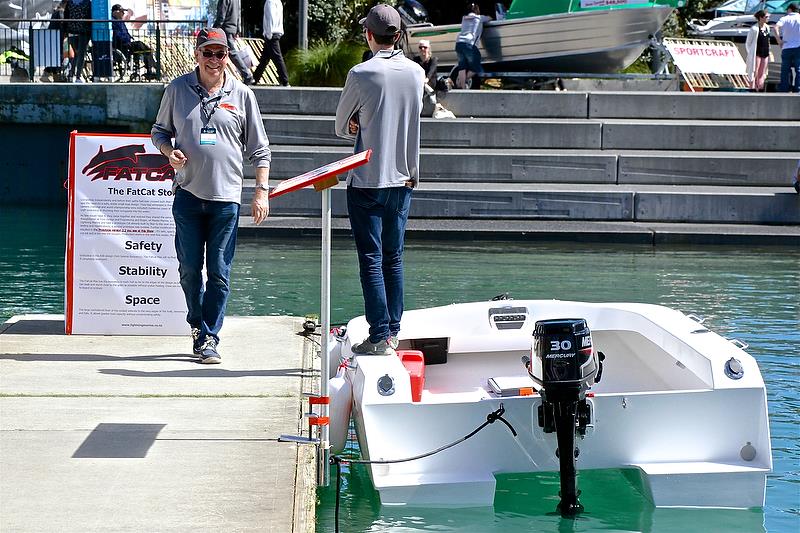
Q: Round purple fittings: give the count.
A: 0